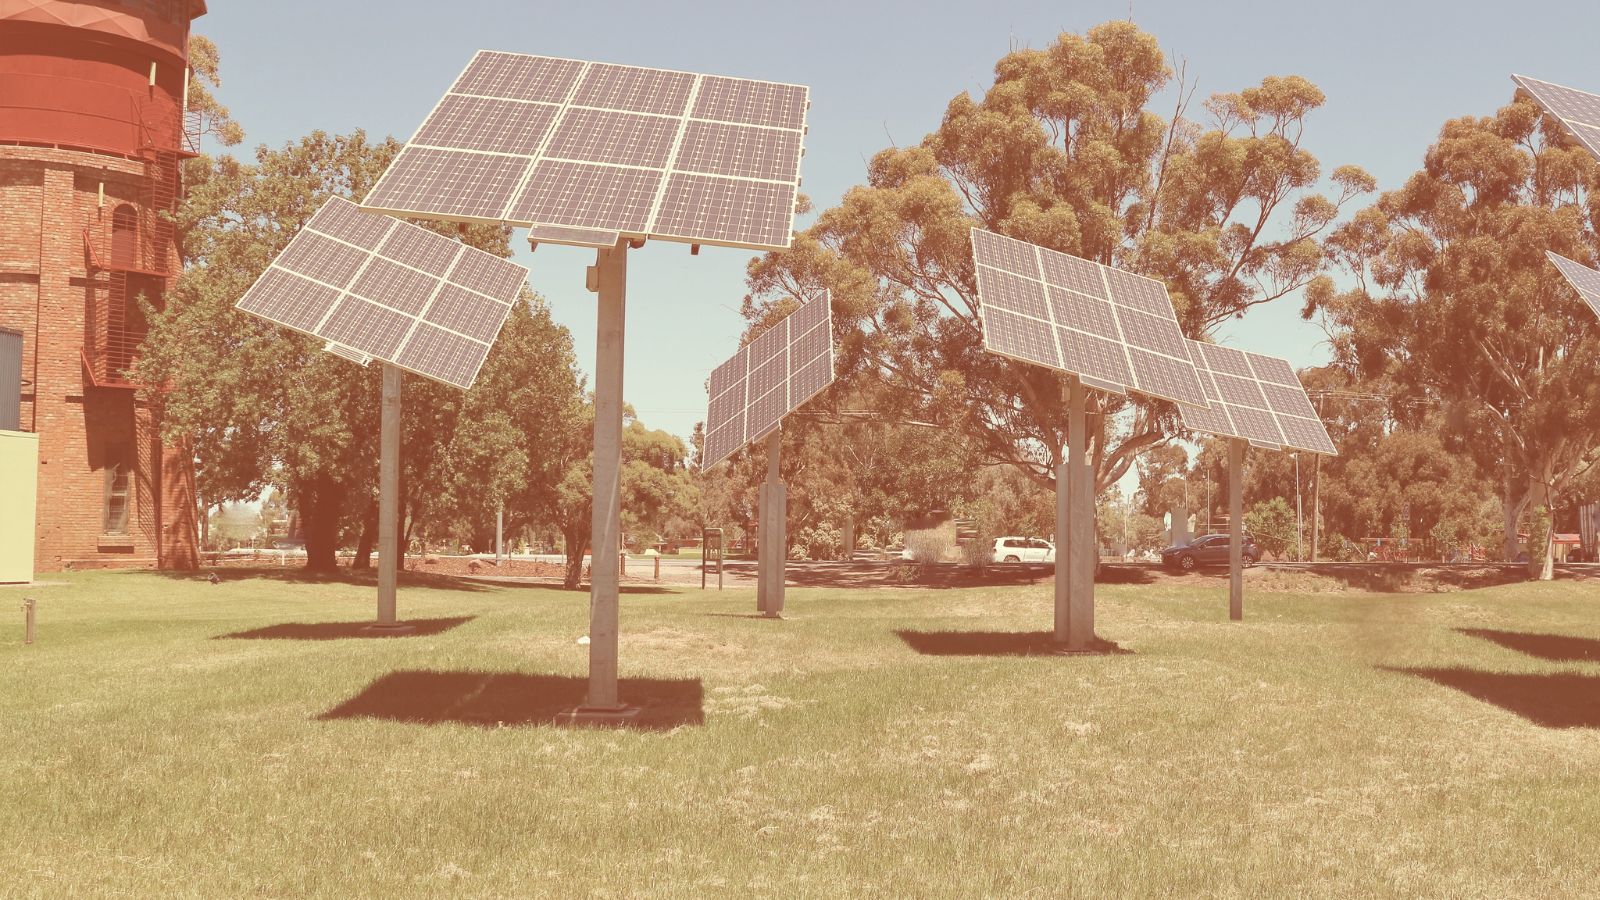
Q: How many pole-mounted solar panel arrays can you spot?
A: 7